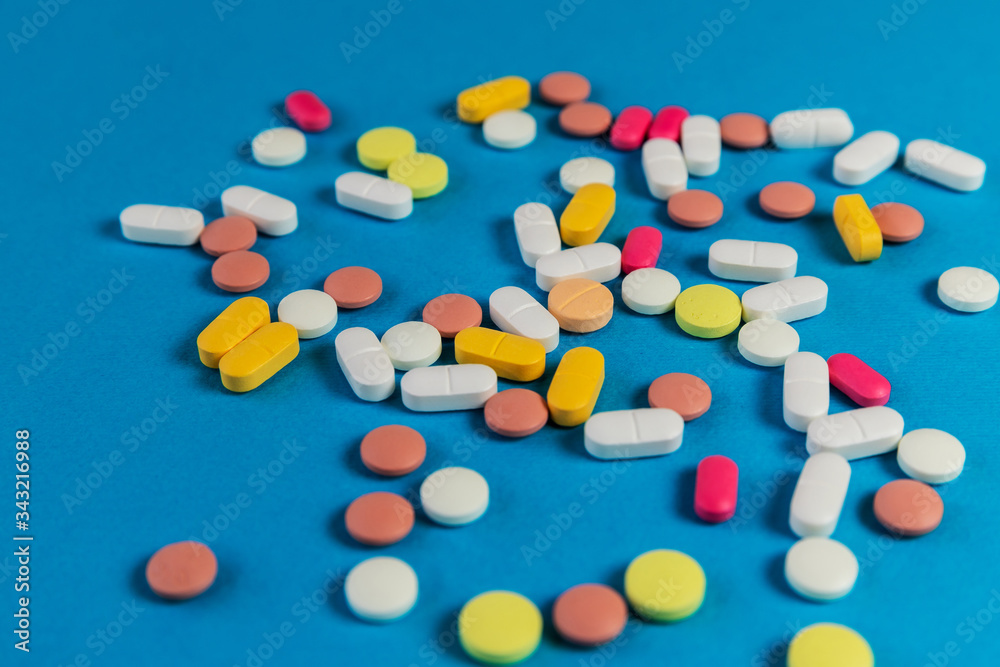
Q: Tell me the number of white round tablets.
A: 12